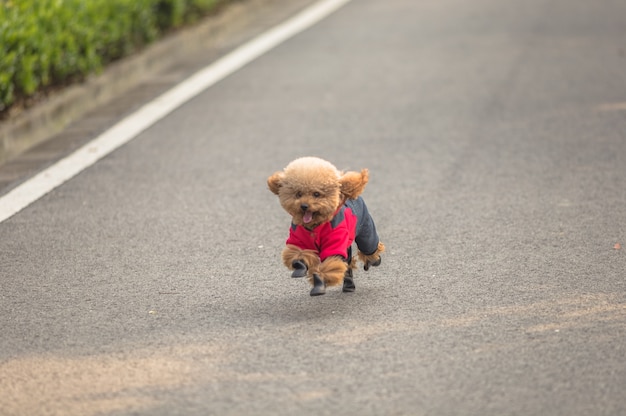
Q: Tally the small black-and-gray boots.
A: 4